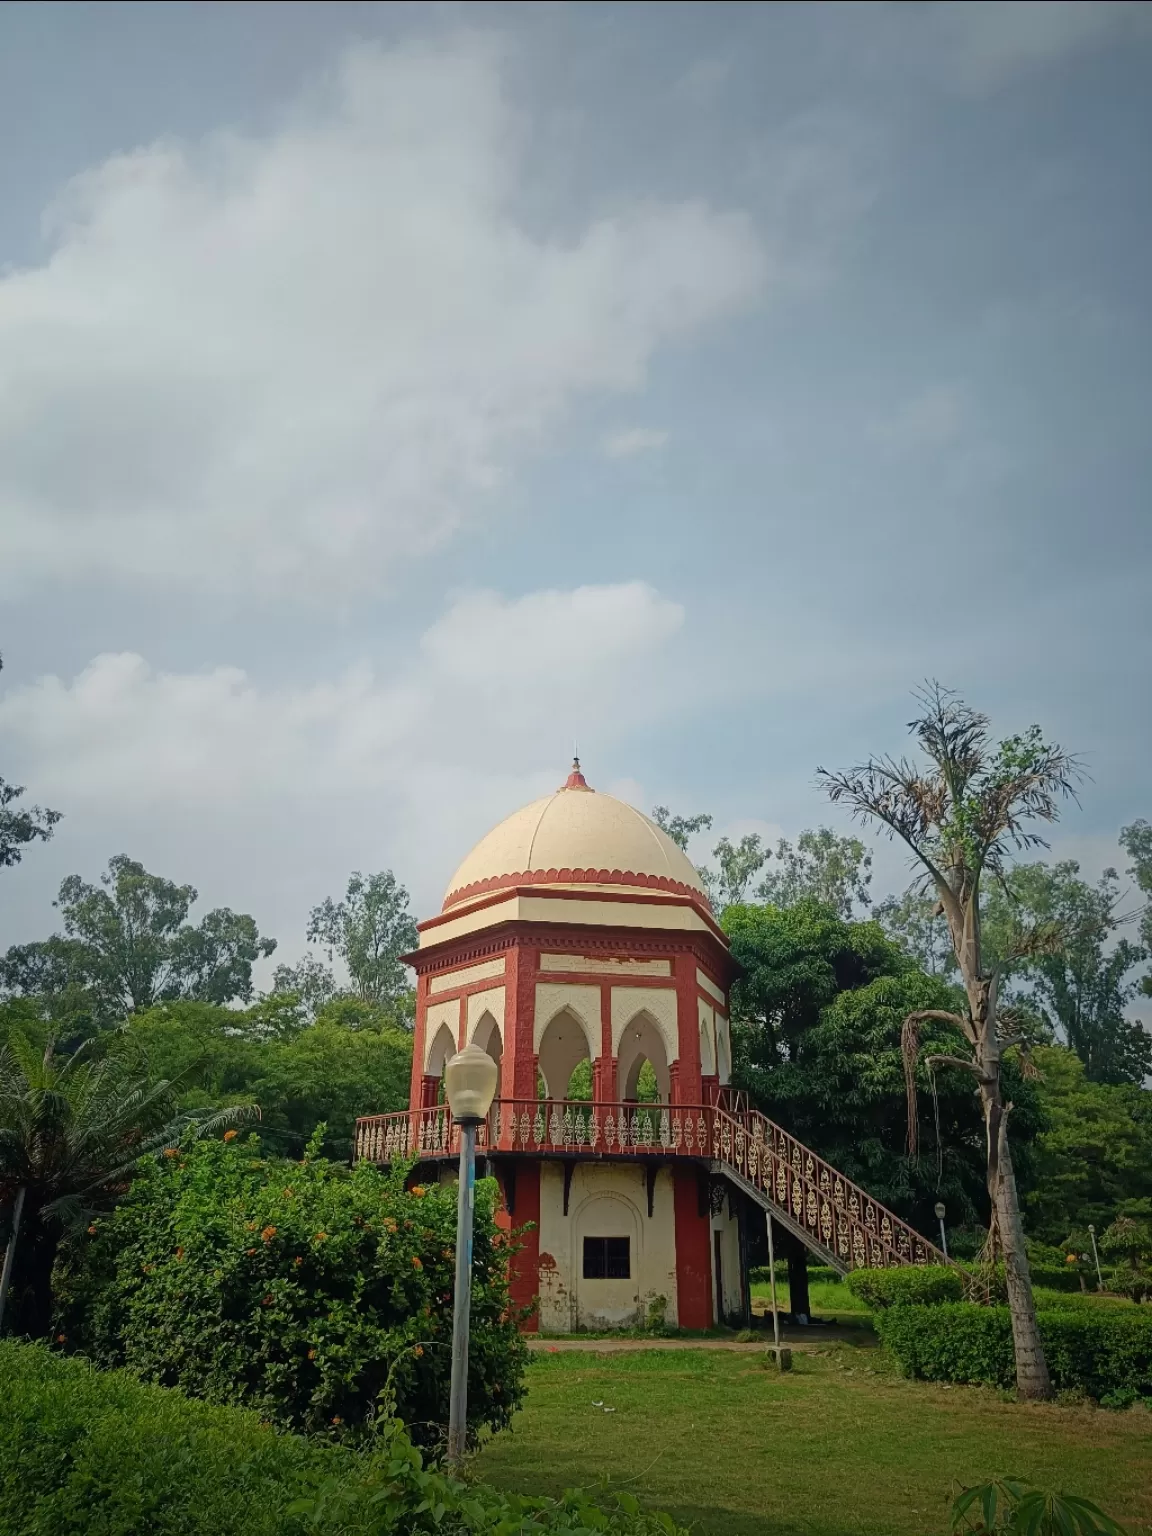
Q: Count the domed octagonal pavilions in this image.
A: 1